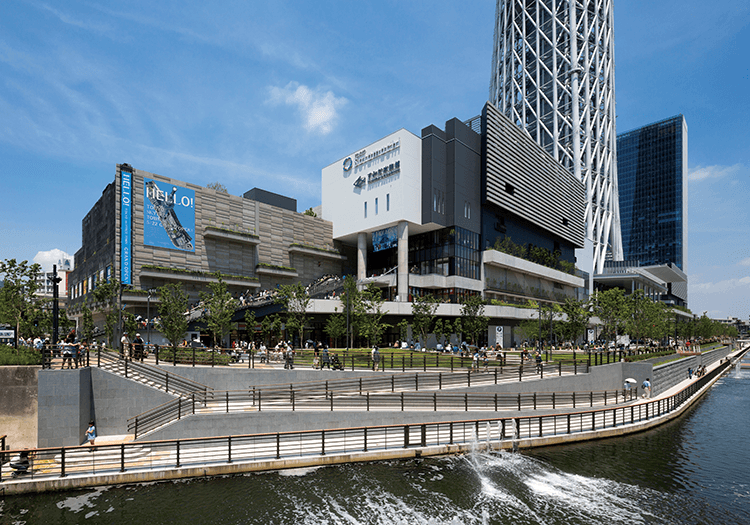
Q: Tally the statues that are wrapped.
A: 0